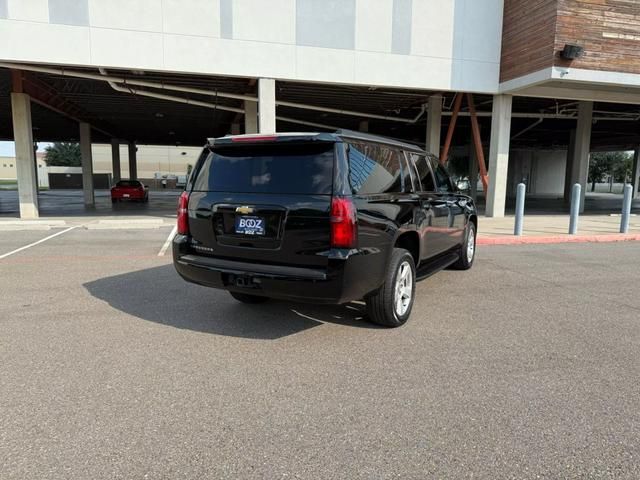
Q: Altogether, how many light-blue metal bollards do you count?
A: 3